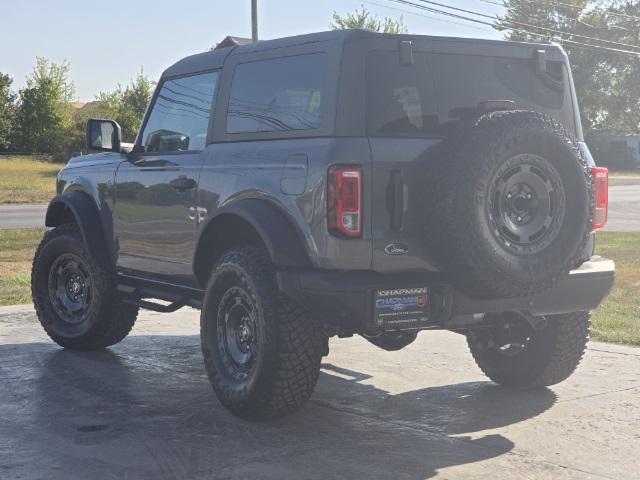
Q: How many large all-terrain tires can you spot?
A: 4